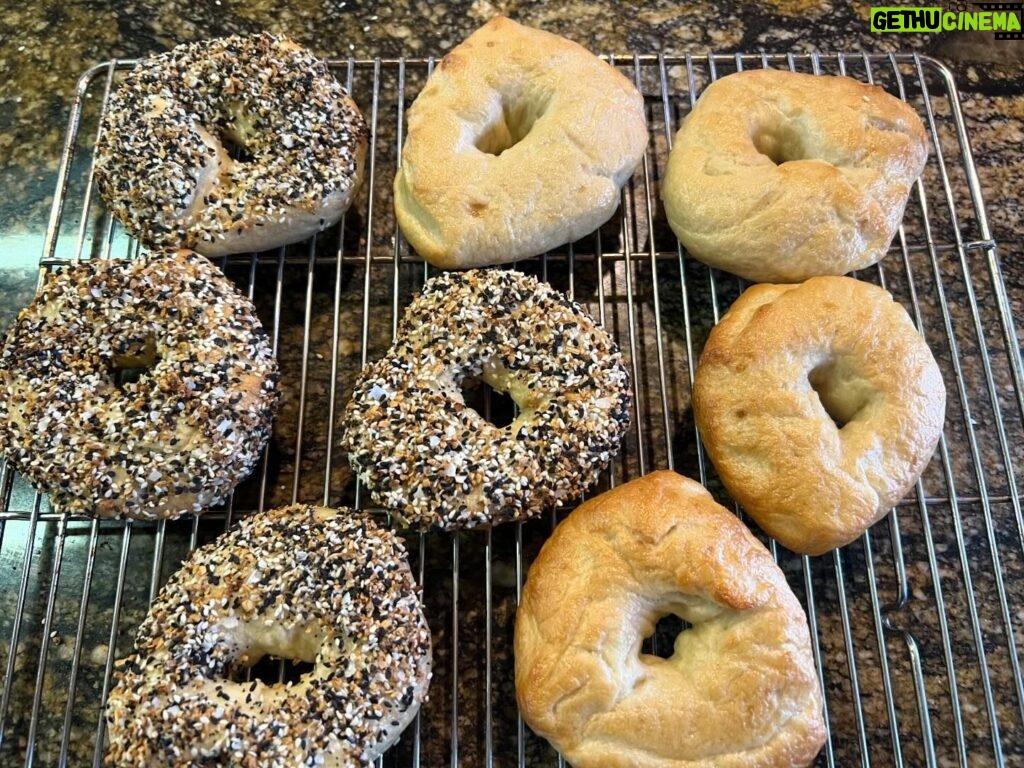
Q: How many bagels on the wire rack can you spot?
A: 8